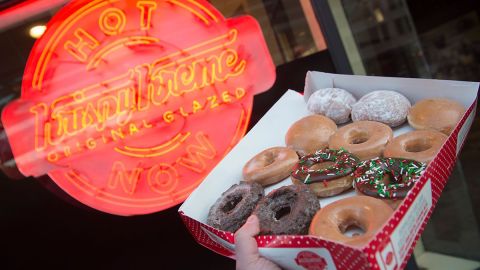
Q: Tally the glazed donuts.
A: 6